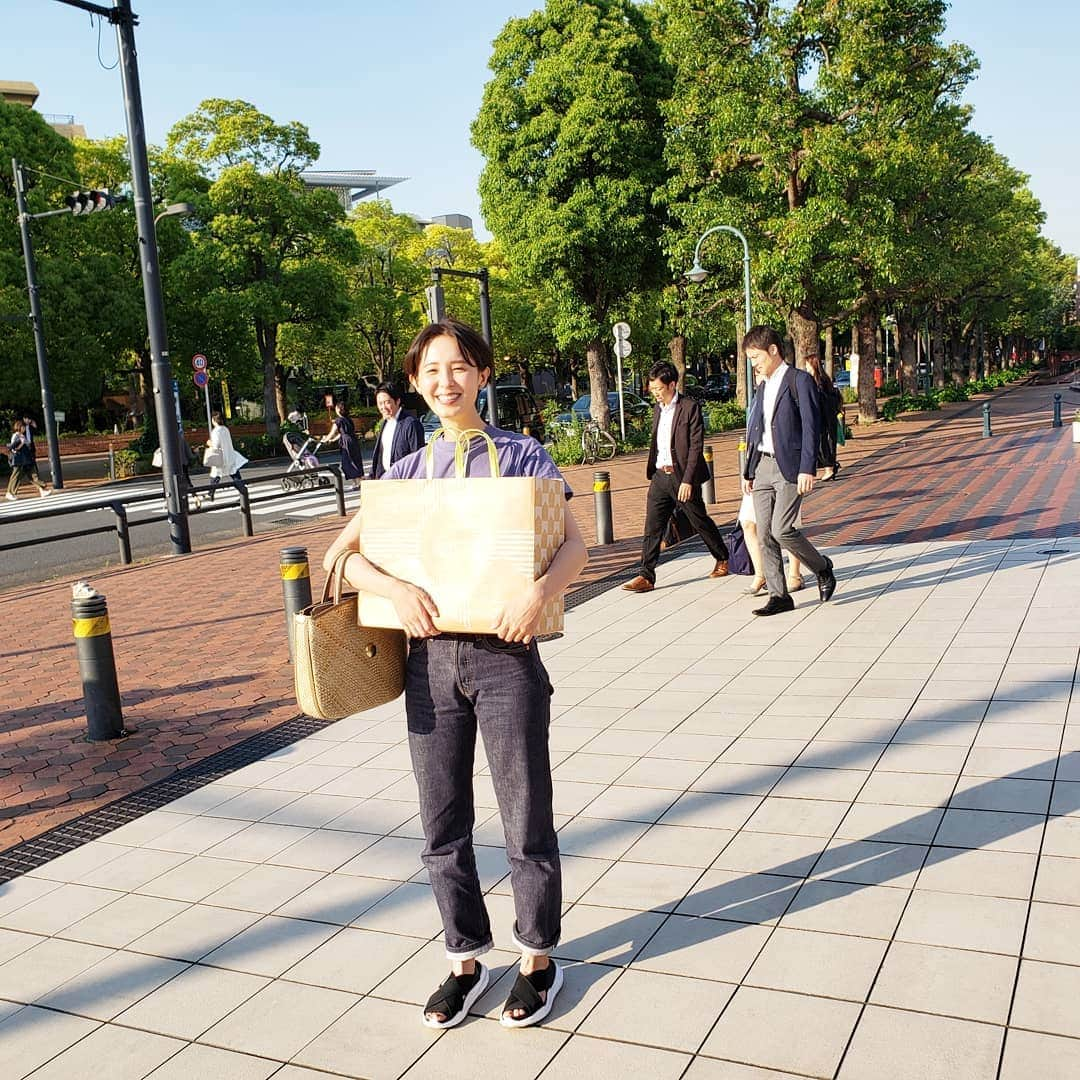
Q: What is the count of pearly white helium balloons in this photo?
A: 0